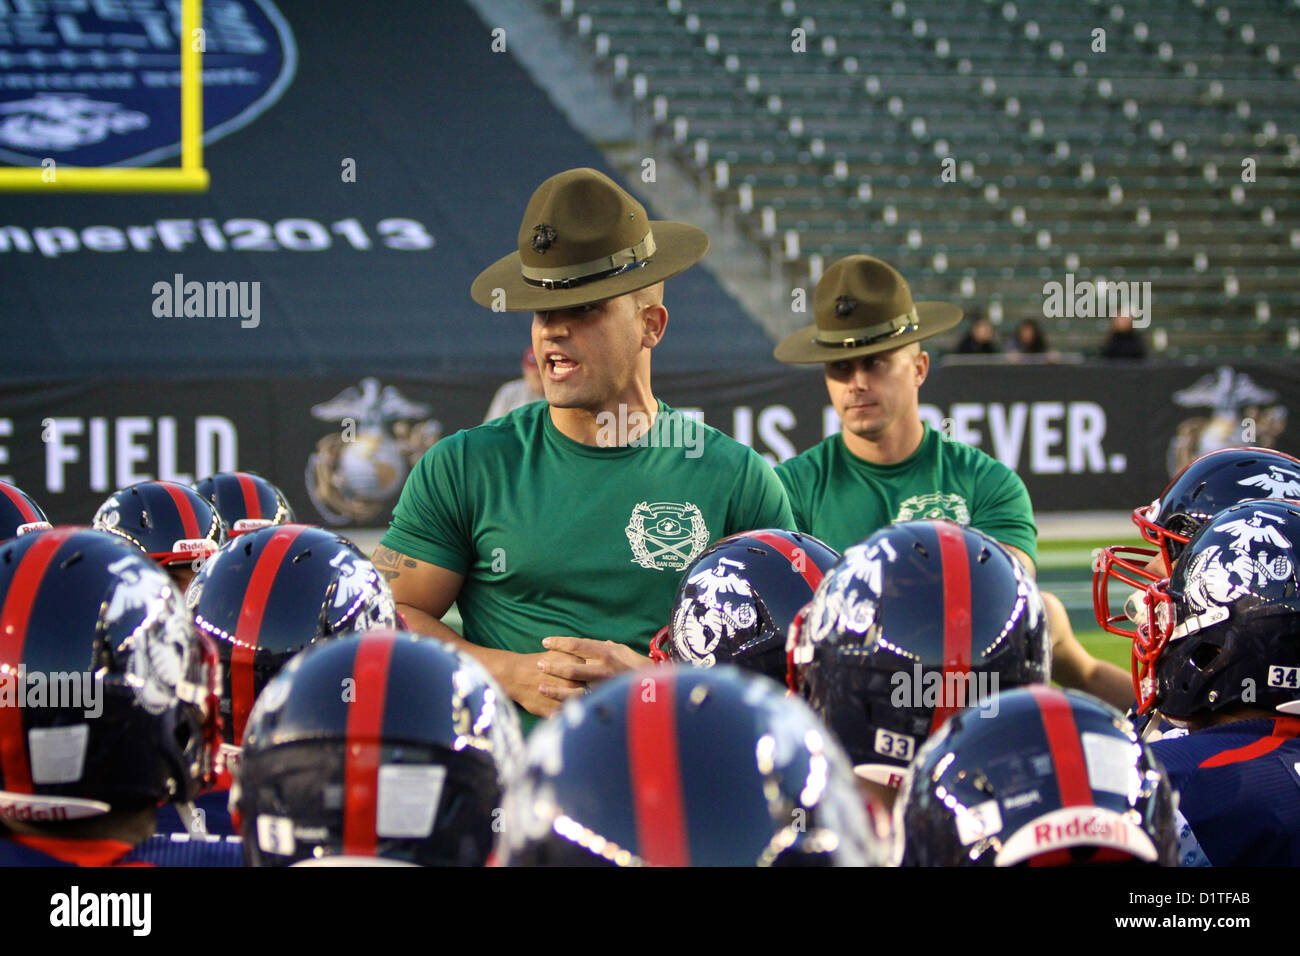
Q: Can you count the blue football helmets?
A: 12